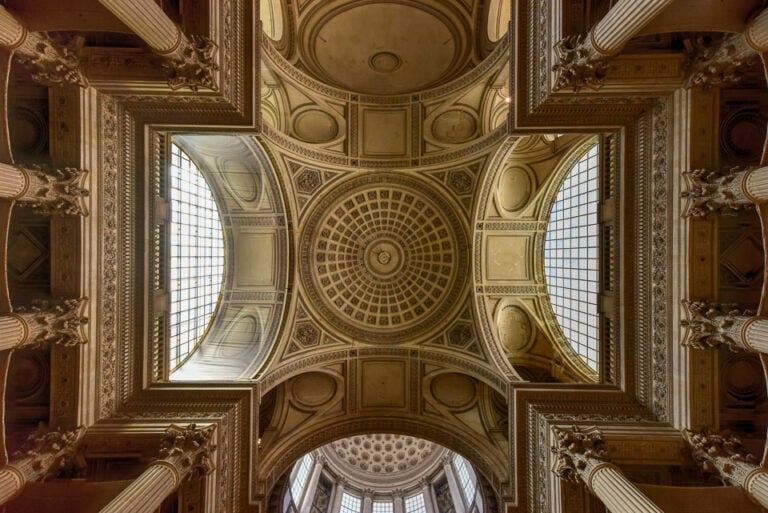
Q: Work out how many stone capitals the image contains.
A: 12